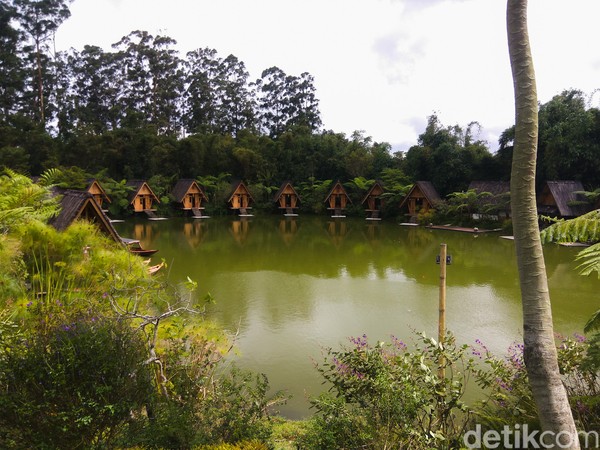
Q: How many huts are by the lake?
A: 11